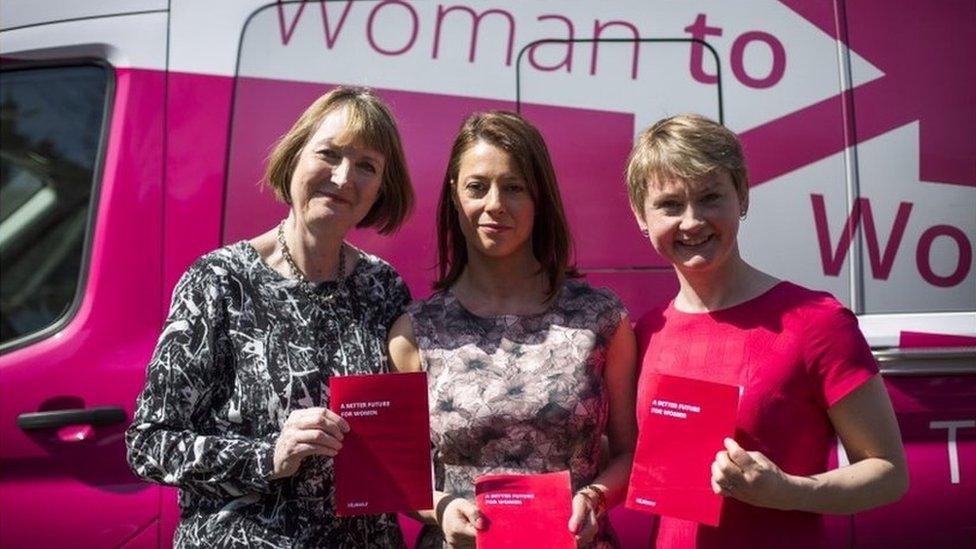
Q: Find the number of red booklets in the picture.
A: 3